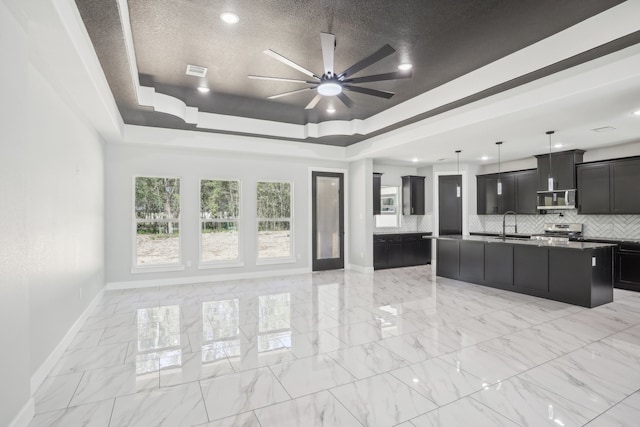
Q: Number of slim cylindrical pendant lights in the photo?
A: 3